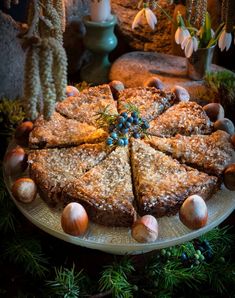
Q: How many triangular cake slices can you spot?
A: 8